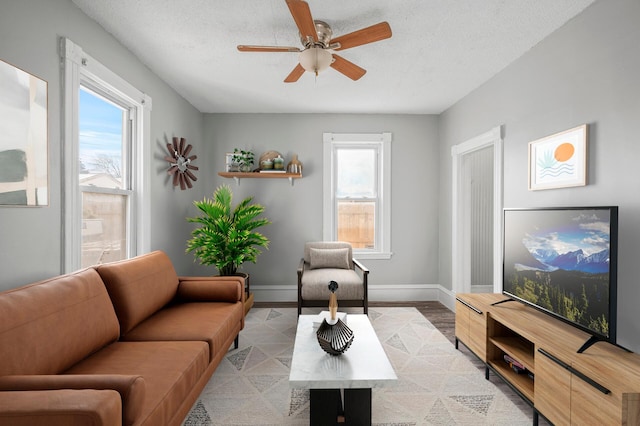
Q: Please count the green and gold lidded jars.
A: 2